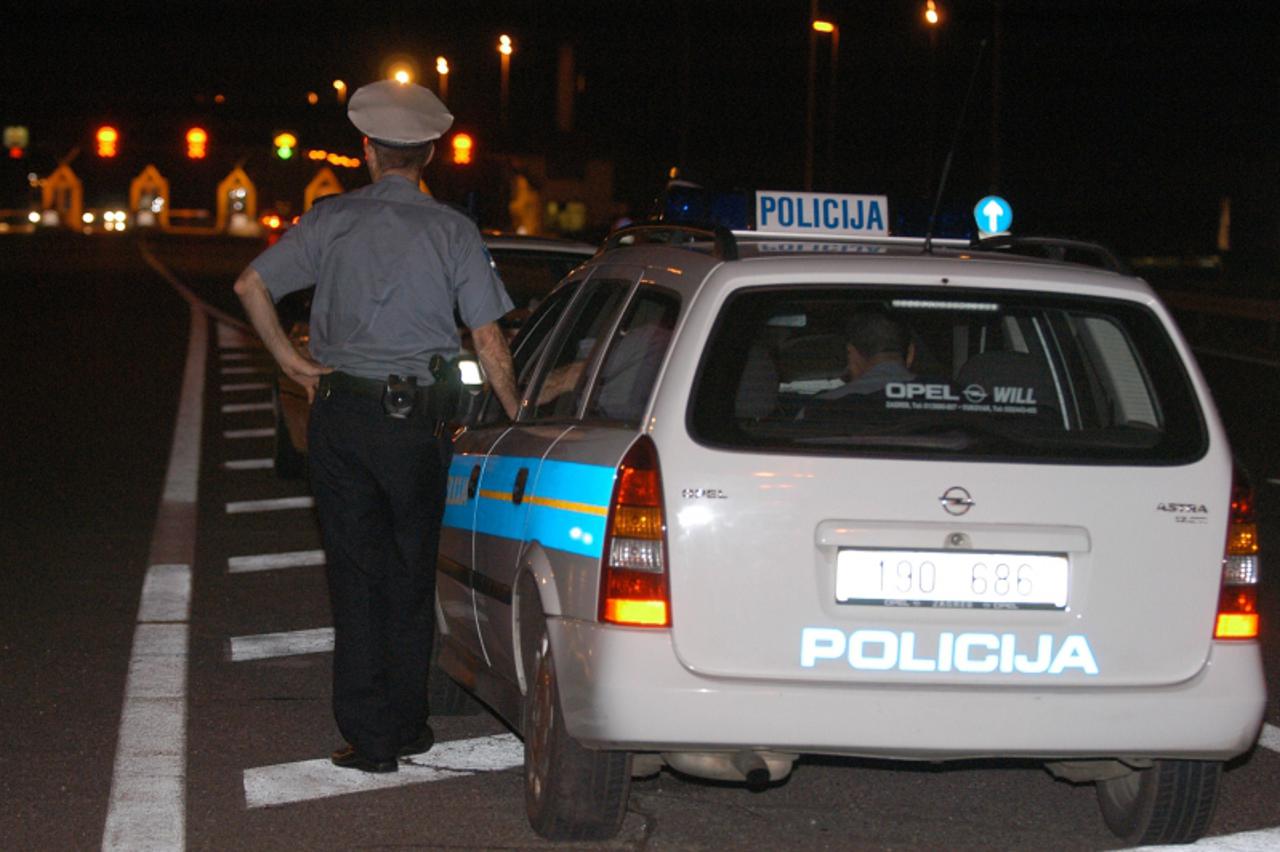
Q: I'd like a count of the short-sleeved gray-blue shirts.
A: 1